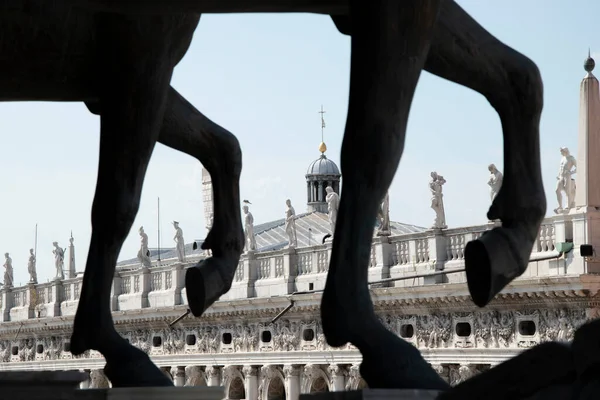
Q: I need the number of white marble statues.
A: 12